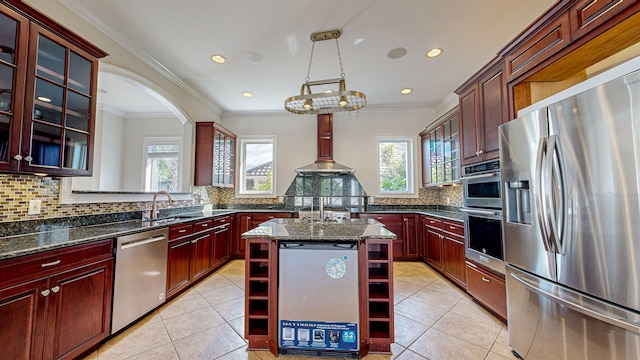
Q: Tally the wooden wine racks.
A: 2